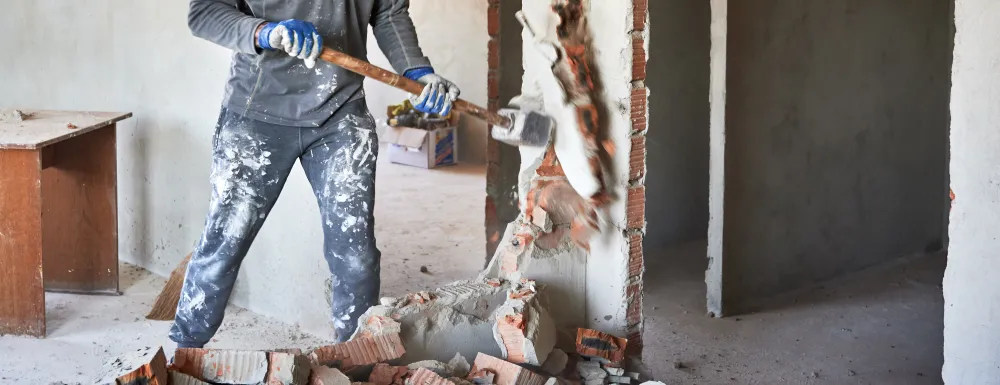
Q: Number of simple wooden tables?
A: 1